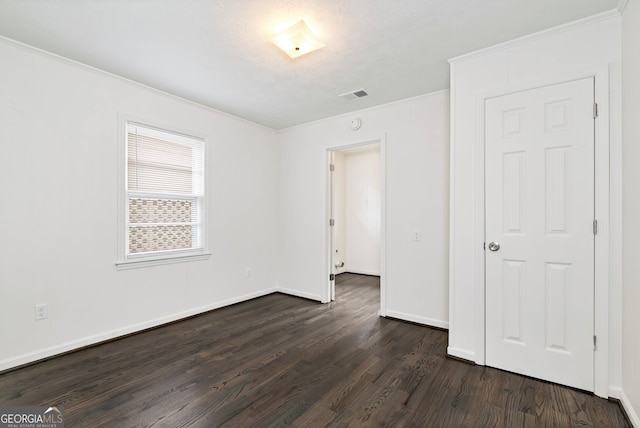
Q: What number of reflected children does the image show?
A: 0